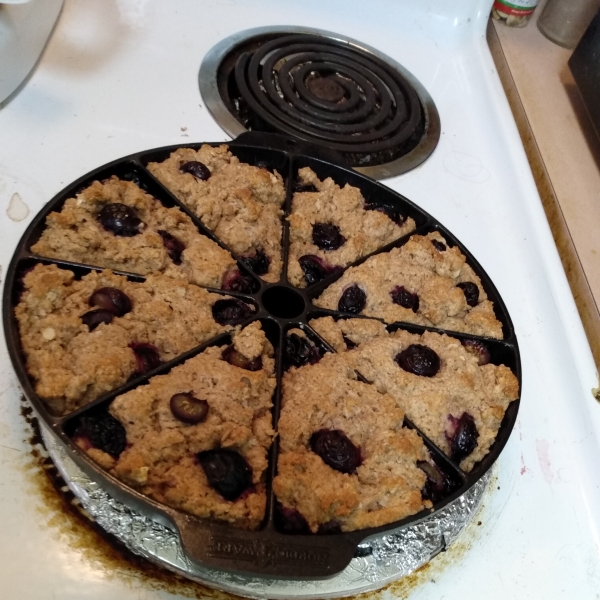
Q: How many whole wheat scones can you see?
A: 8